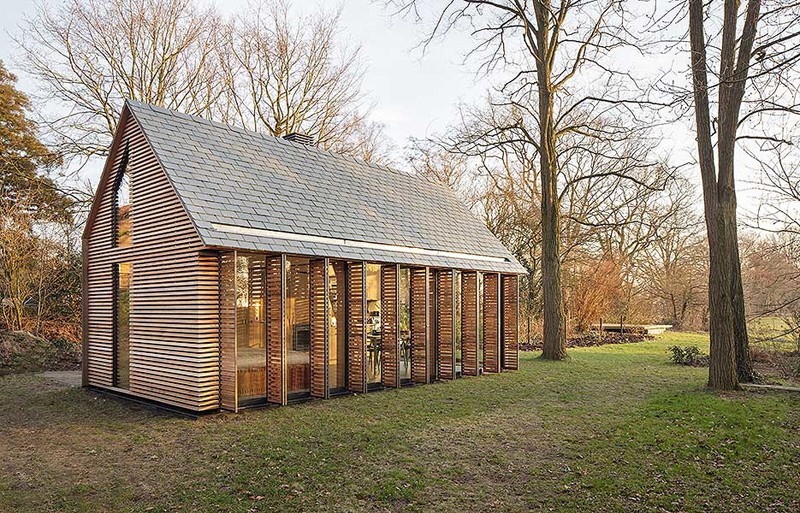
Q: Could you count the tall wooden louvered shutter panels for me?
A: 10